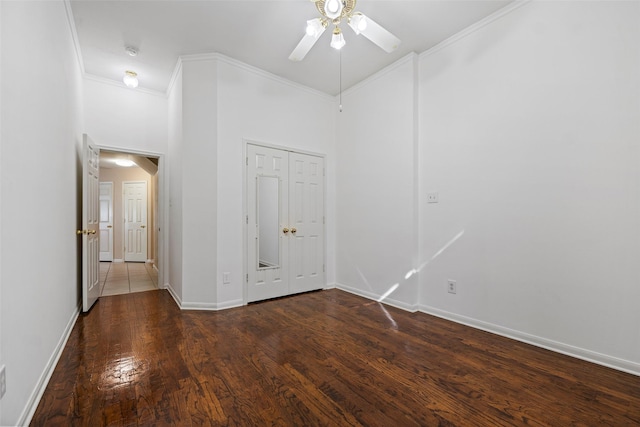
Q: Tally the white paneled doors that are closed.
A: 4